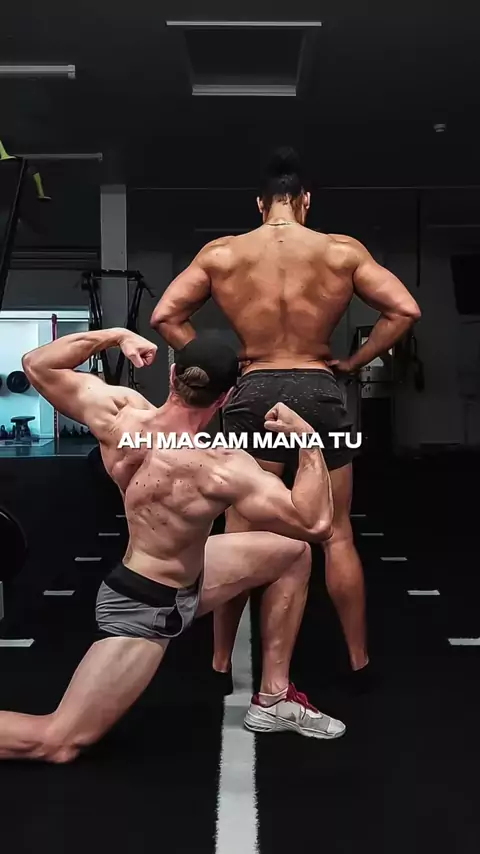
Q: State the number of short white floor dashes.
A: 10